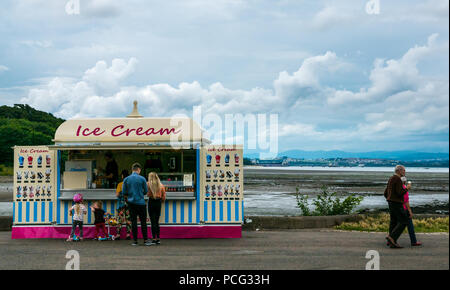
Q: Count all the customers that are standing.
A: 5